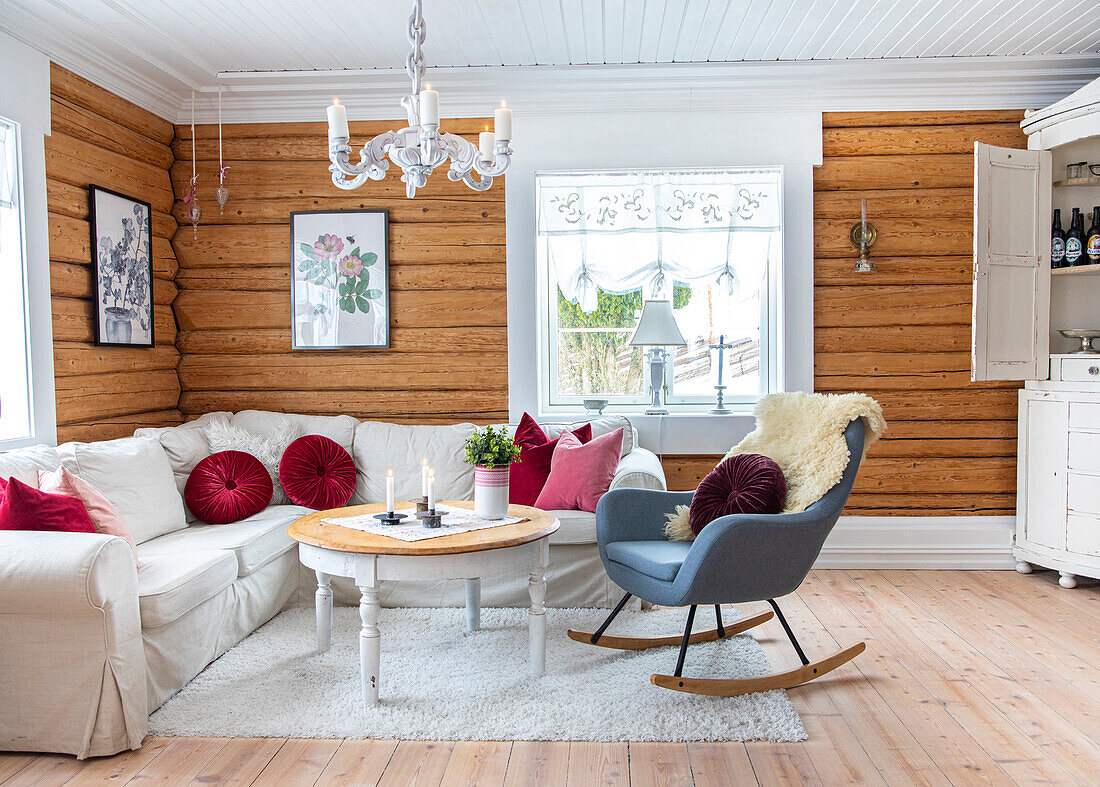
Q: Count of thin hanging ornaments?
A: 2